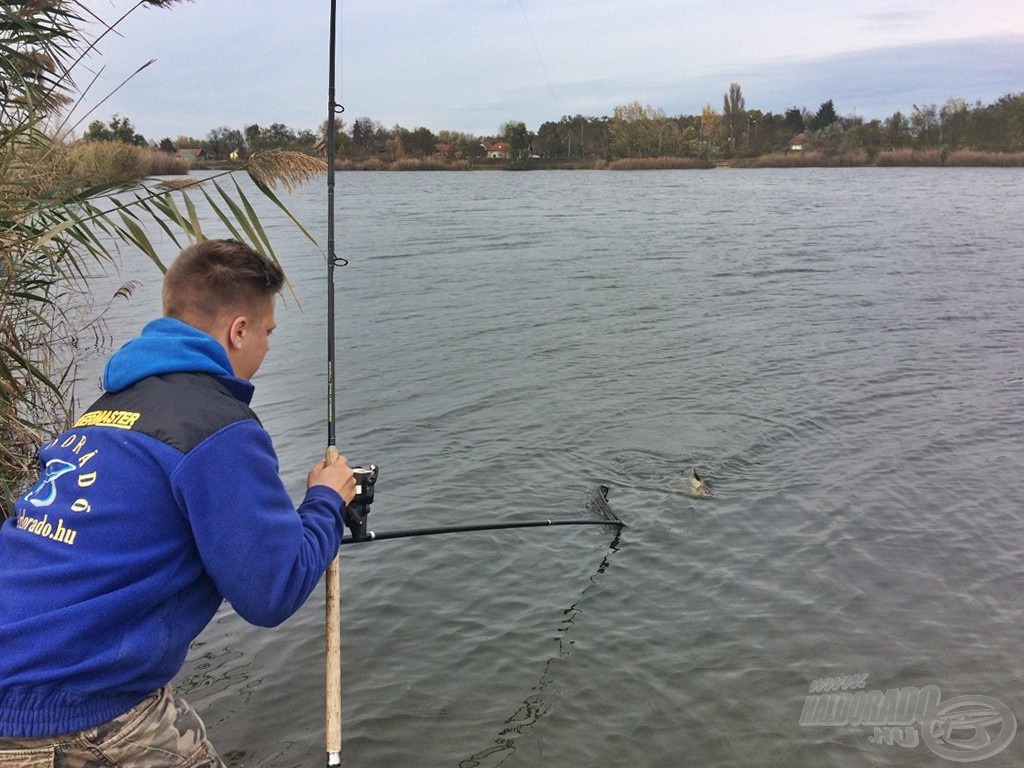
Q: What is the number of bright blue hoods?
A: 1